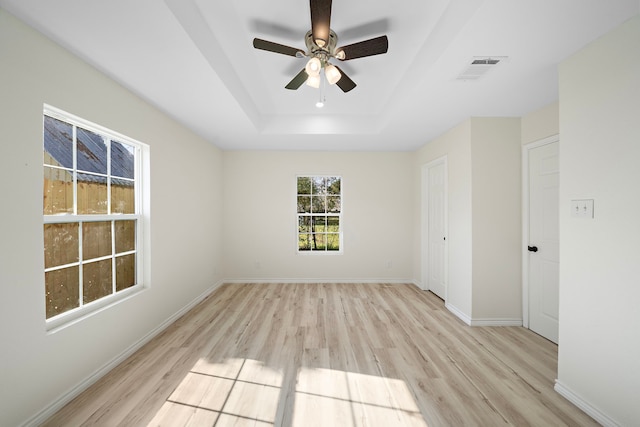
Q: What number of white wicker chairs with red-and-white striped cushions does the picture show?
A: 0